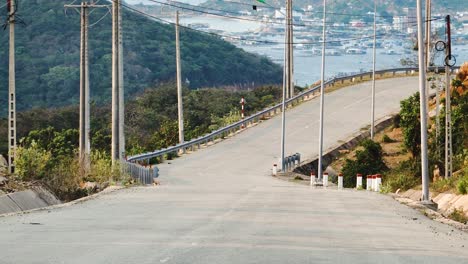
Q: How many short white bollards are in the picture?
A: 8